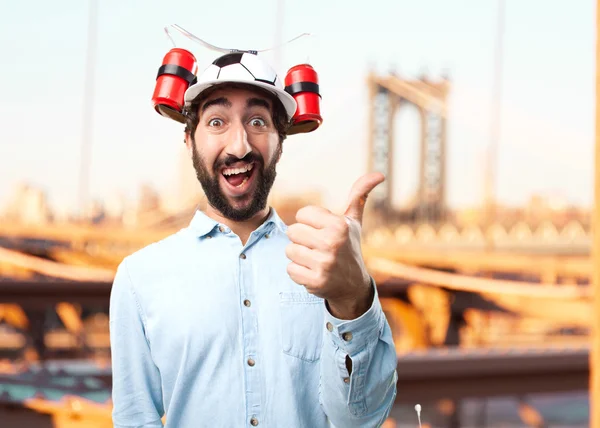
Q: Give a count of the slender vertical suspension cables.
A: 3